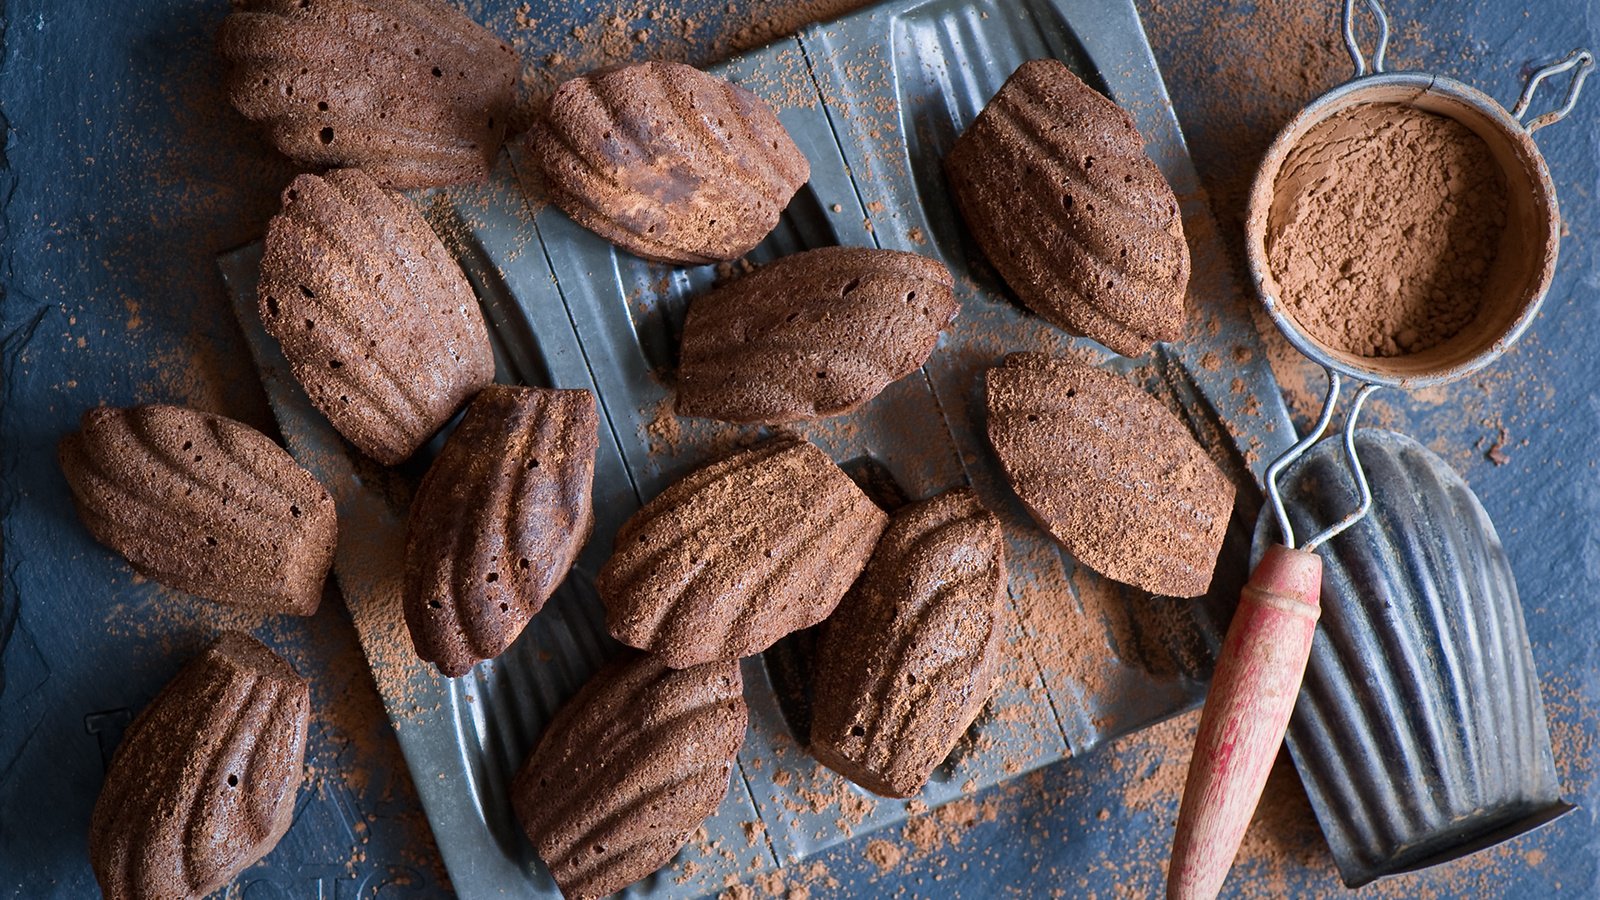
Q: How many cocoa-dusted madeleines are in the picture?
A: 12